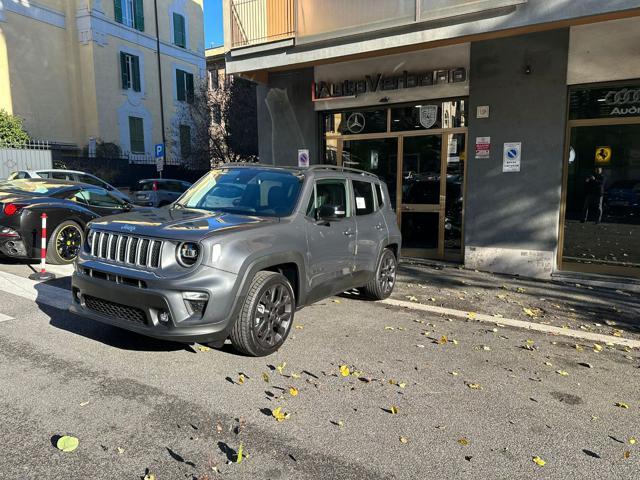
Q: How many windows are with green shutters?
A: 6